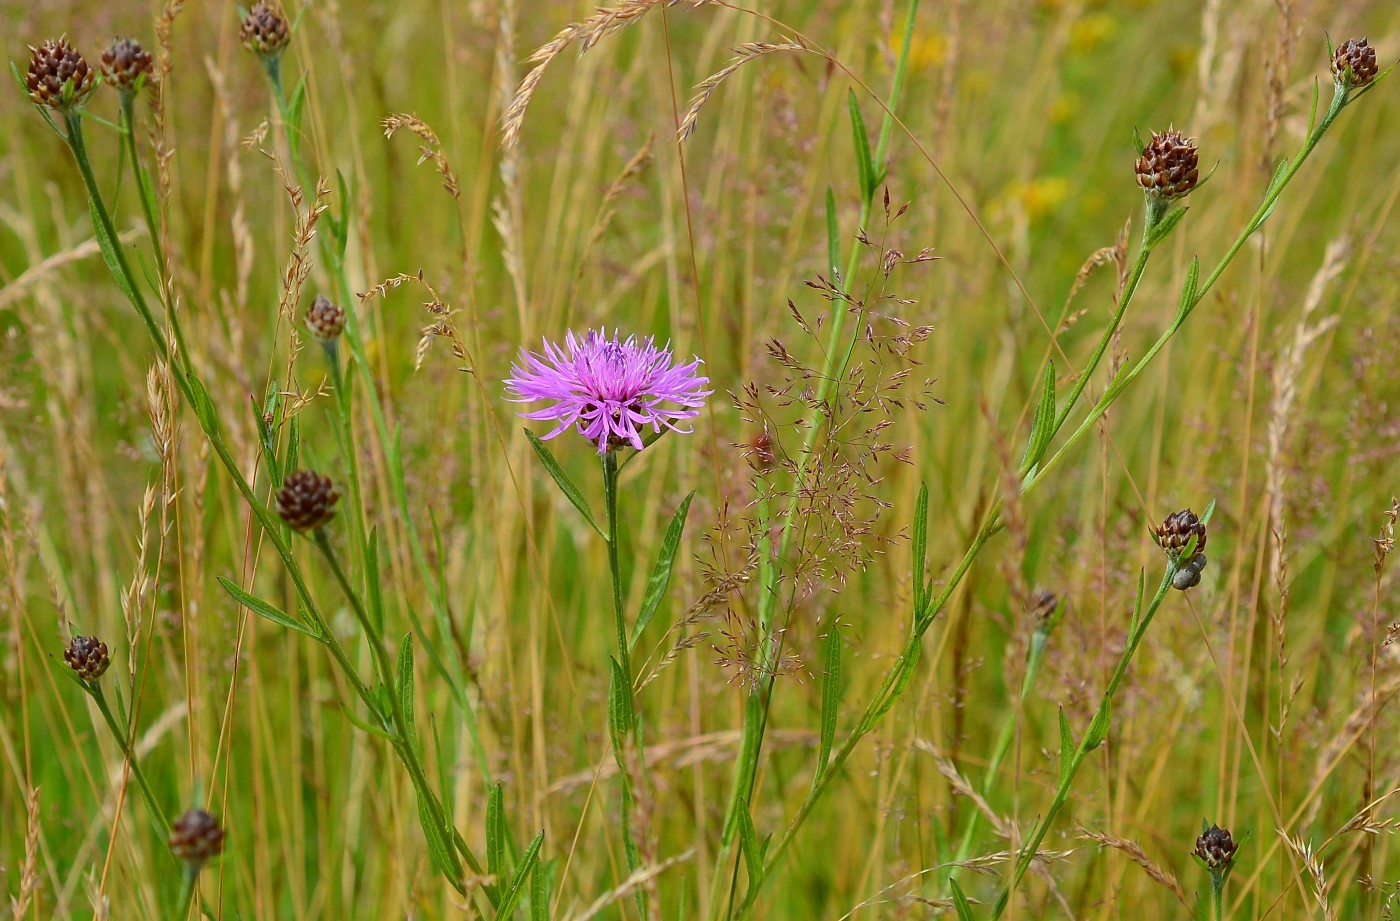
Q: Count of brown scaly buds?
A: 12